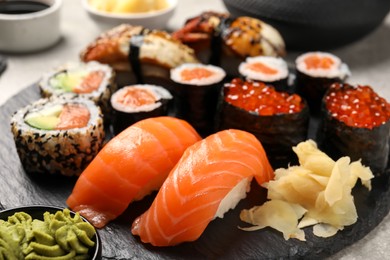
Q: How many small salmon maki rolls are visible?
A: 4